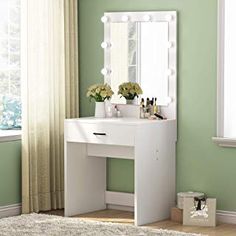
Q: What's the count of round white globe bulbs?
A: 9